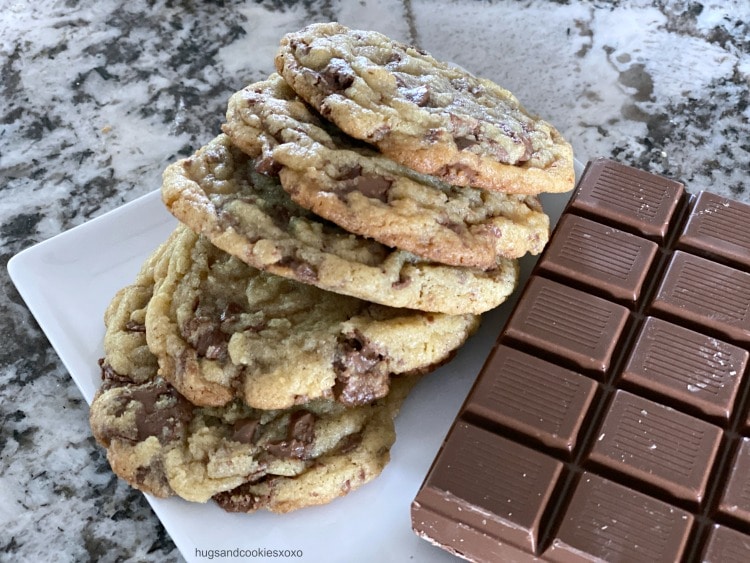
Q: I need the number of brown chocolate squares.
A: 12